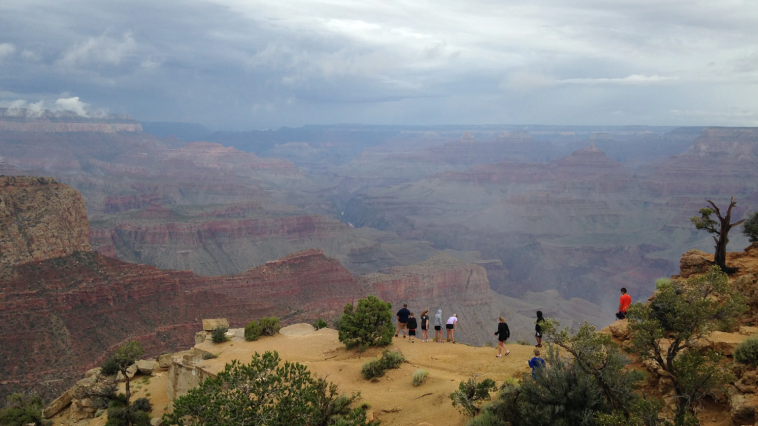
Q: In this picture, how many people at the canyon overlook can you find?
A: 9